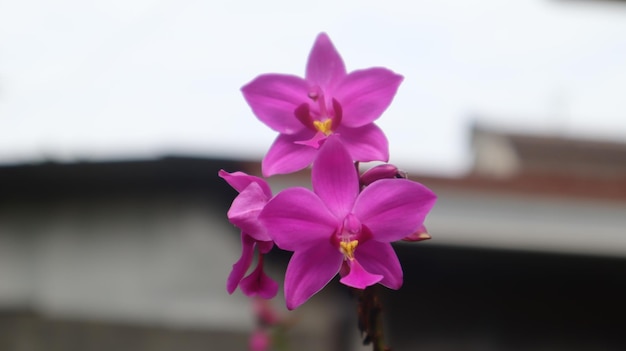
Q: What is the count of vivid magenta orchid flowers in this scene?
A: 3